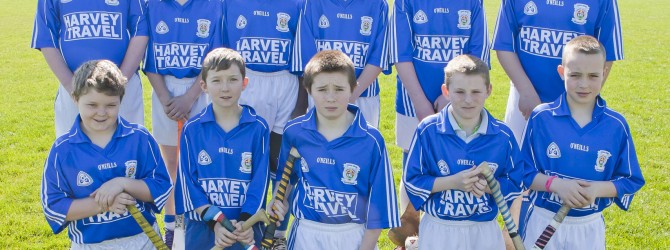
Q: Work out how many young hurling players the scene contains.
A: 11